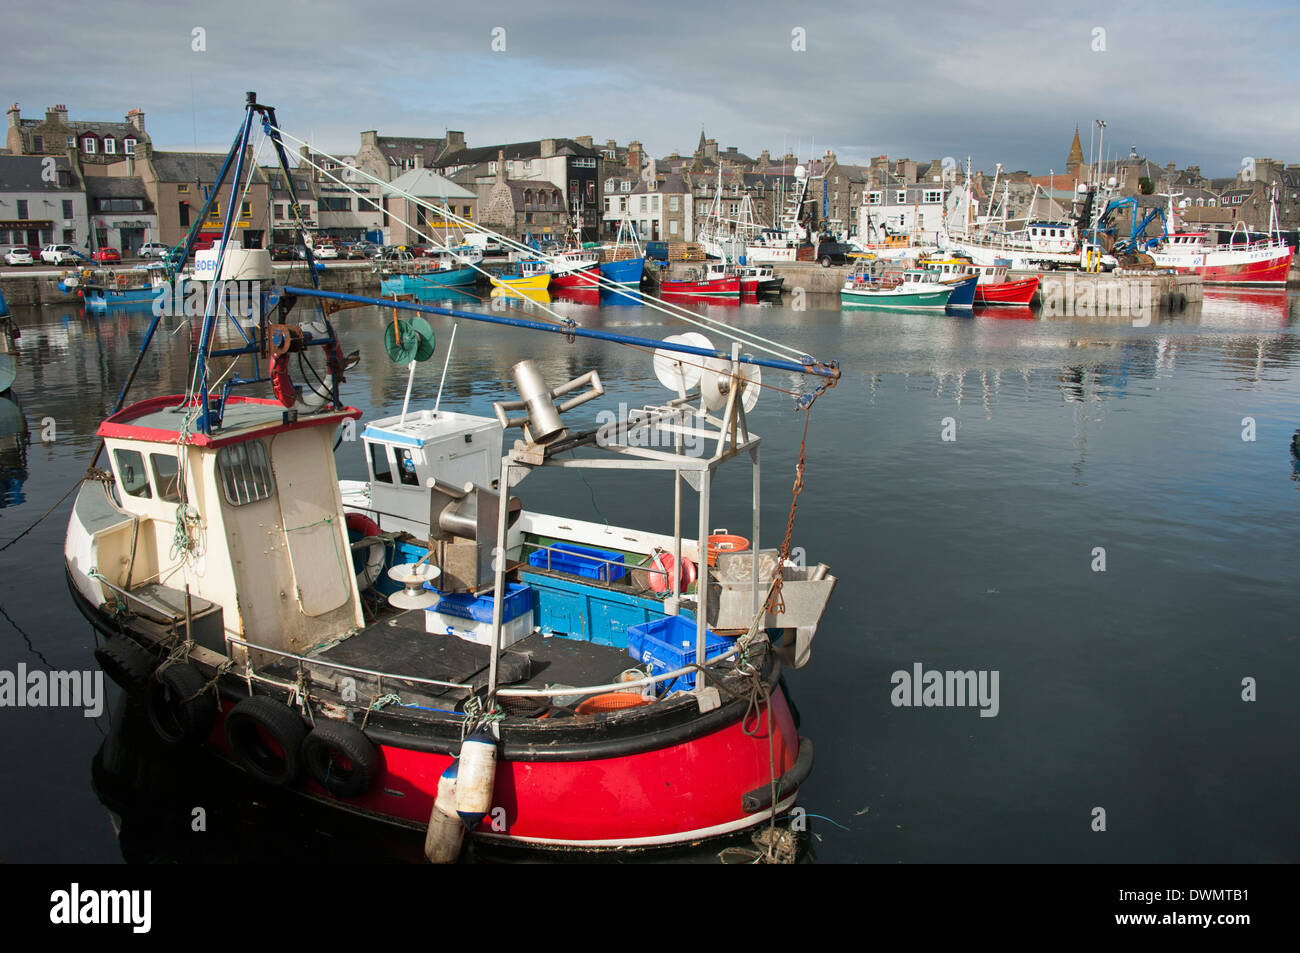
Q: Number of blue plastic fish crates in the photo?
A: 3